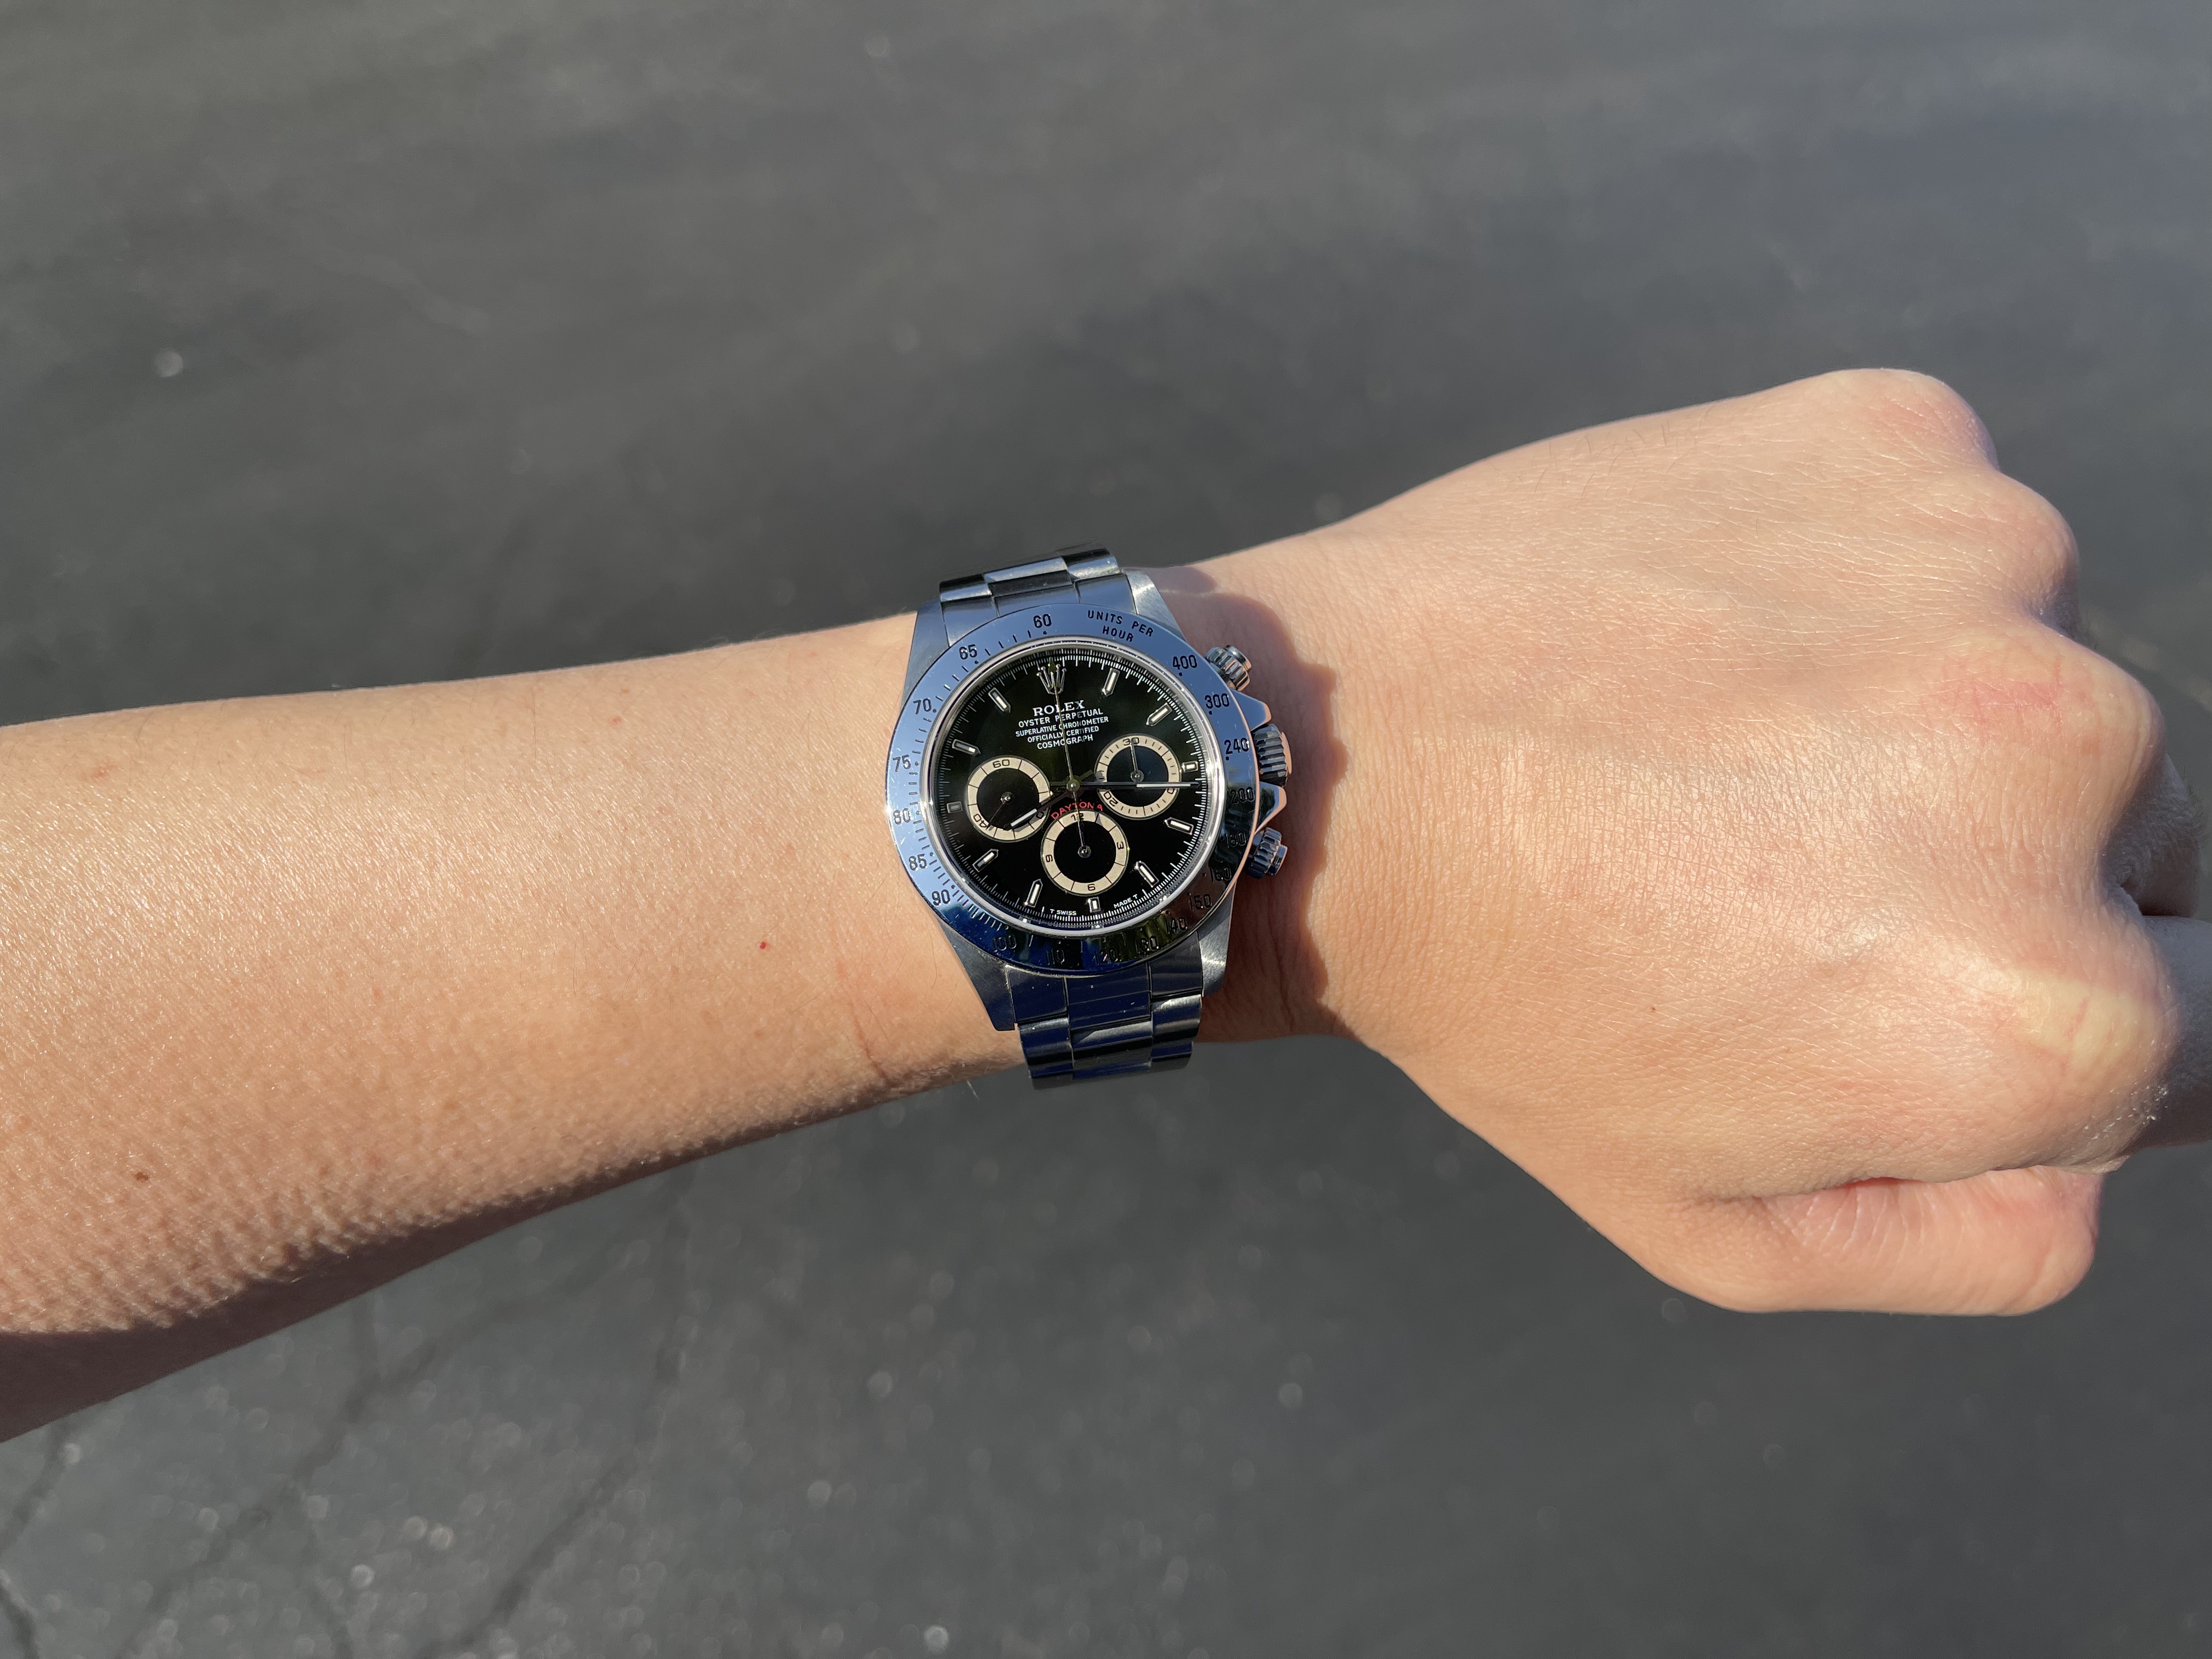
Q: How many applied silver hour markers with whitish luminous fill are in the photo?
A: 11